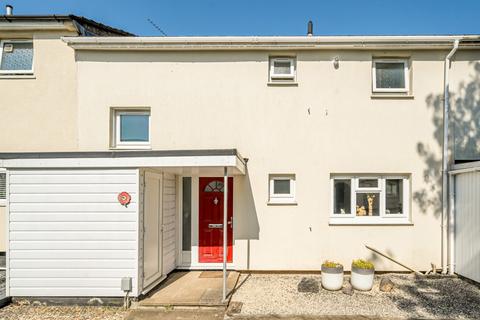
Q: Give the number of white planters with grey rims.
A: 2